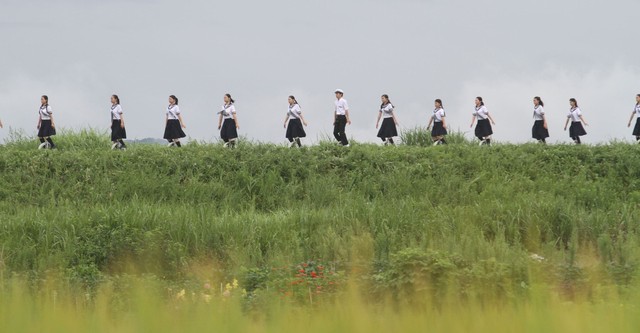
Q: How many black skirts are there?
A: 11